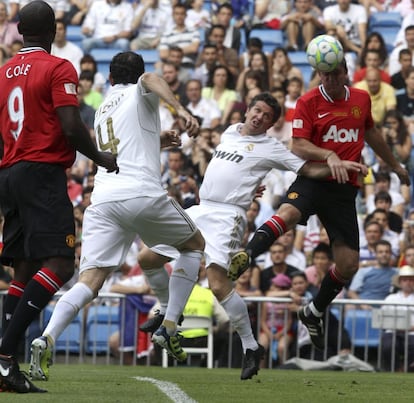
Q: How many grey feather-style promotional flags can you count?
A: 0